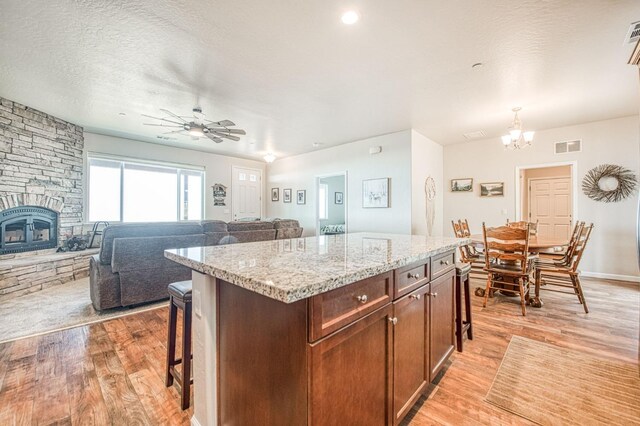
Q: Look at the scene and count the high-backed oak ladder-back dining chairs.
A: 6